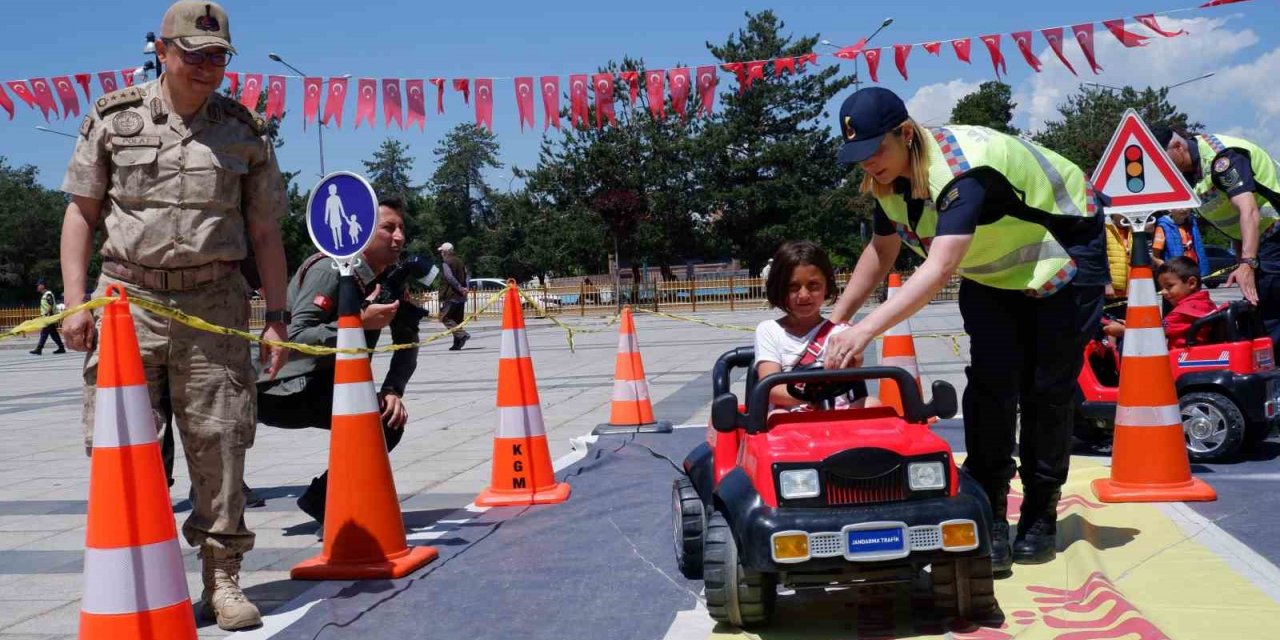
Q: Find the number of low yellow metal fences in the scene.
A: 1